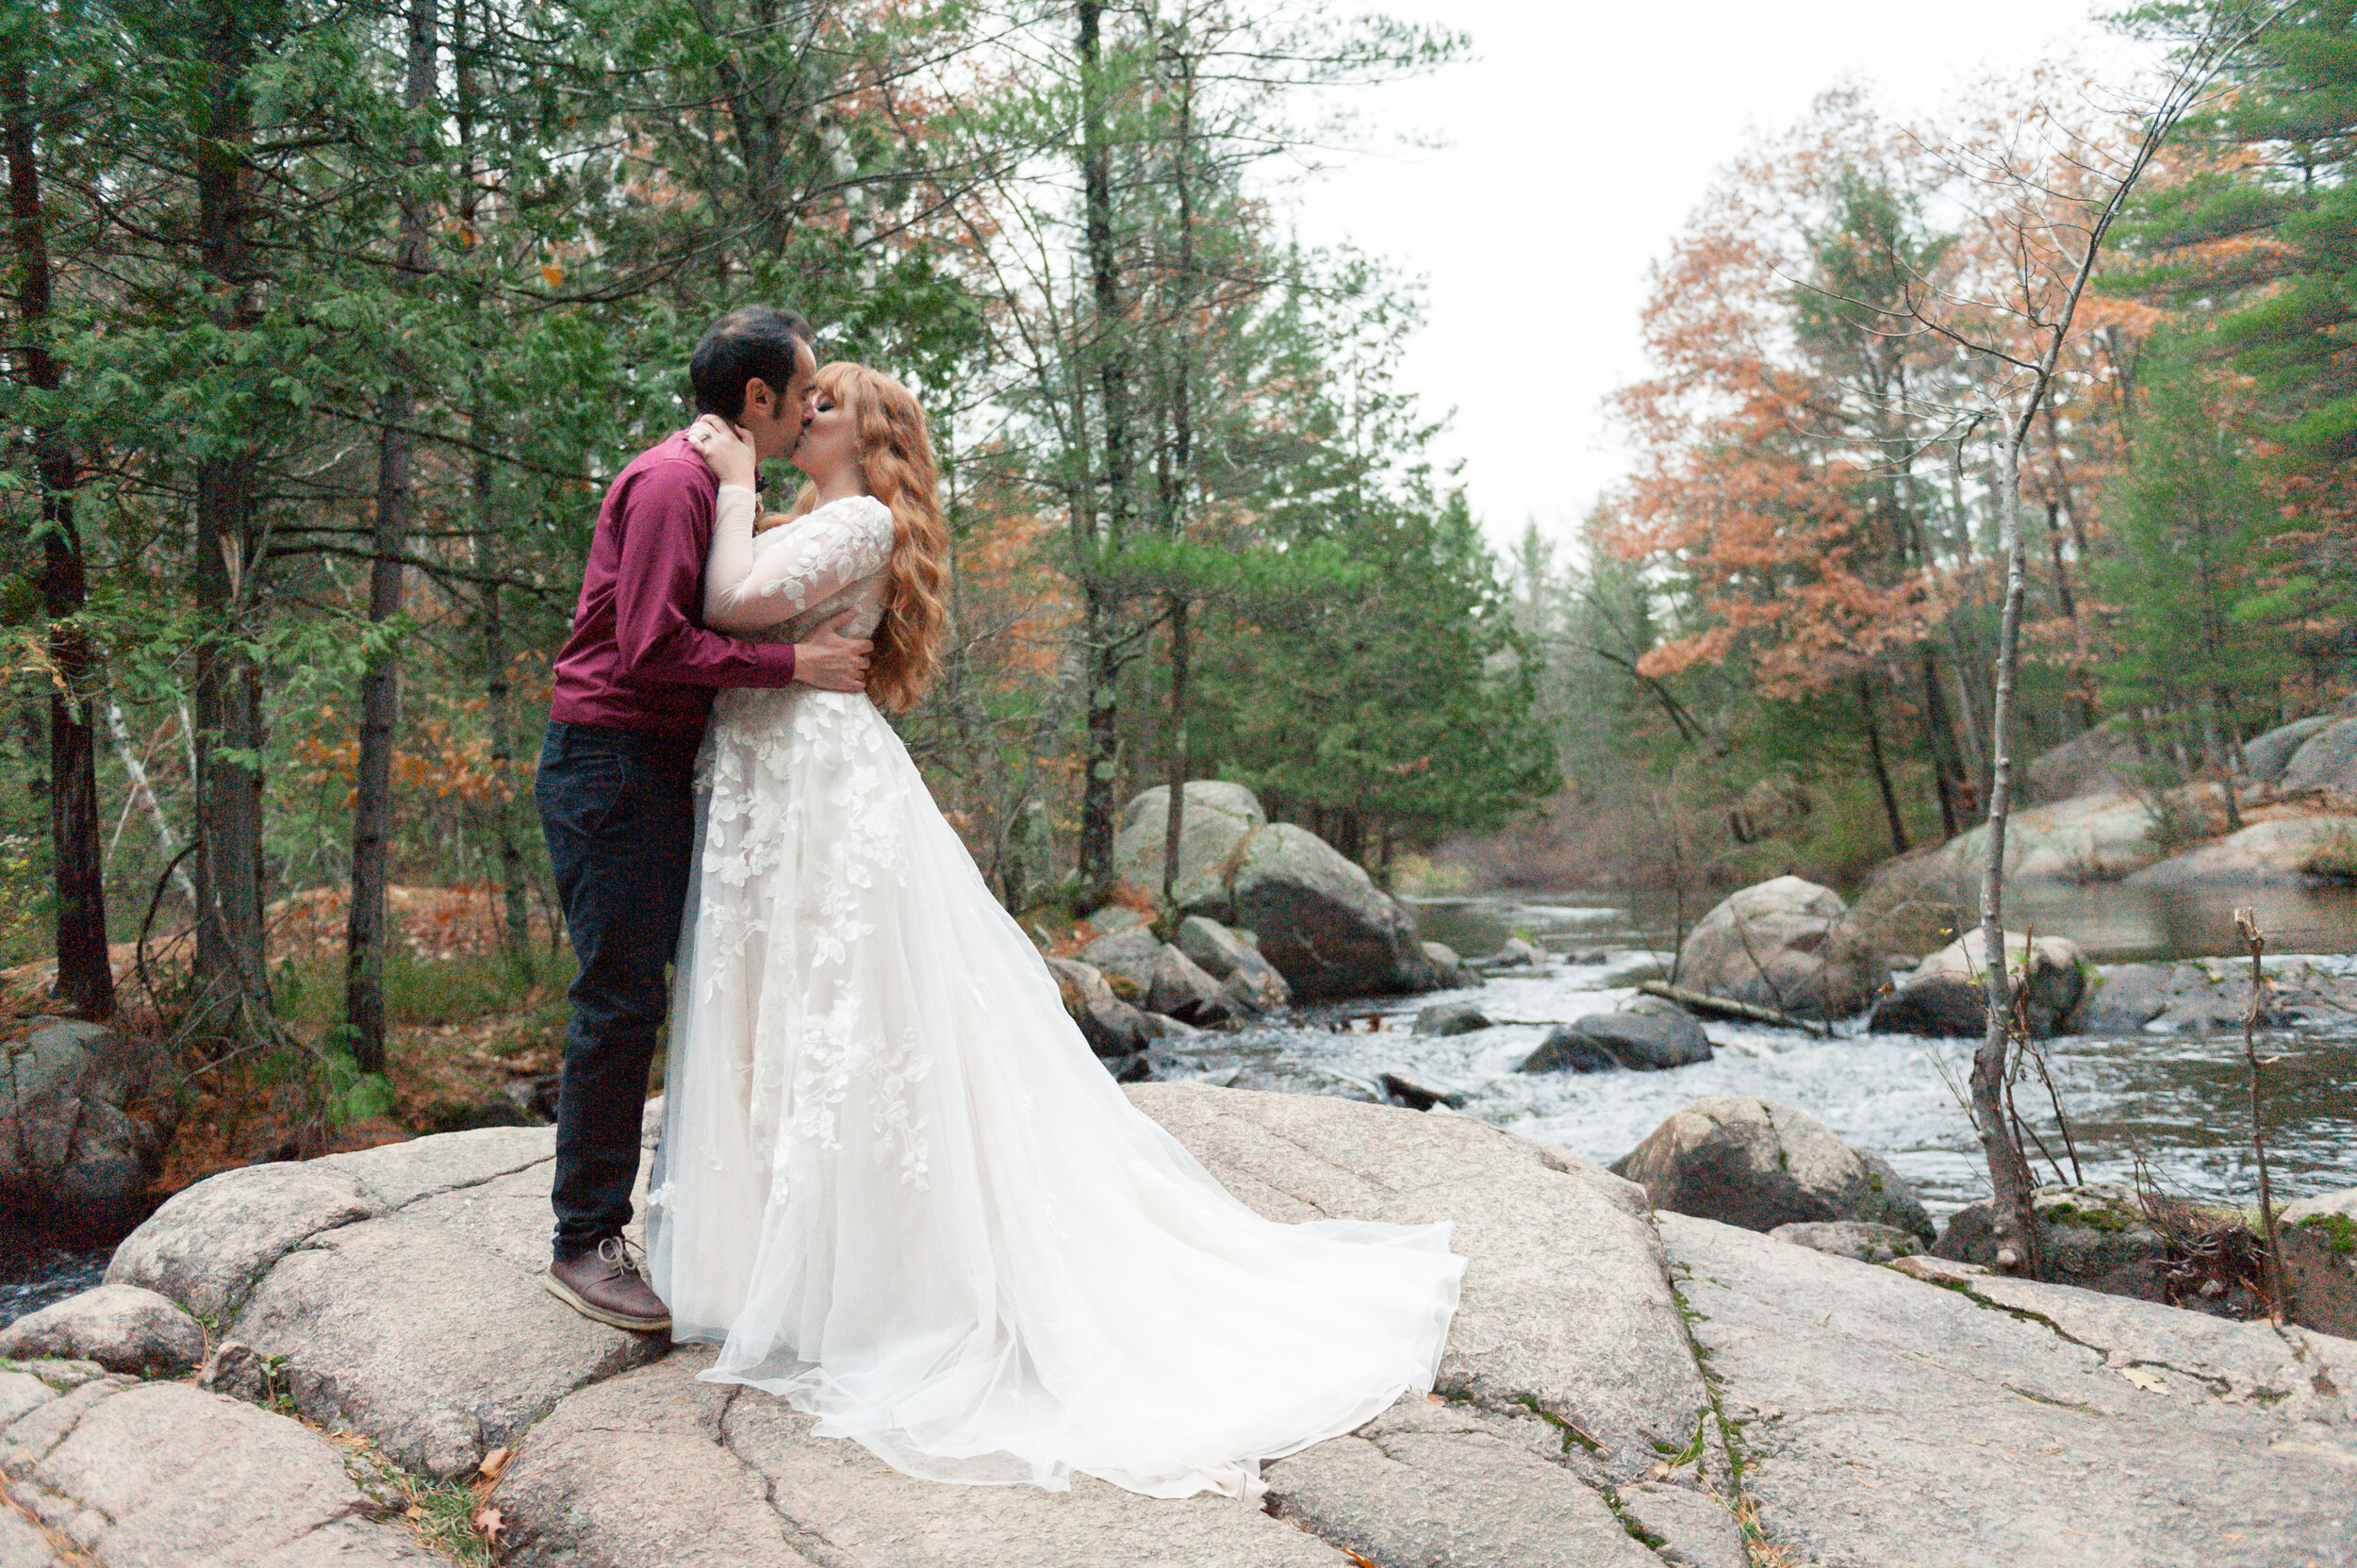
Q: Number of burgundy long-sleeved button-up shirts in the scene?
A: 1